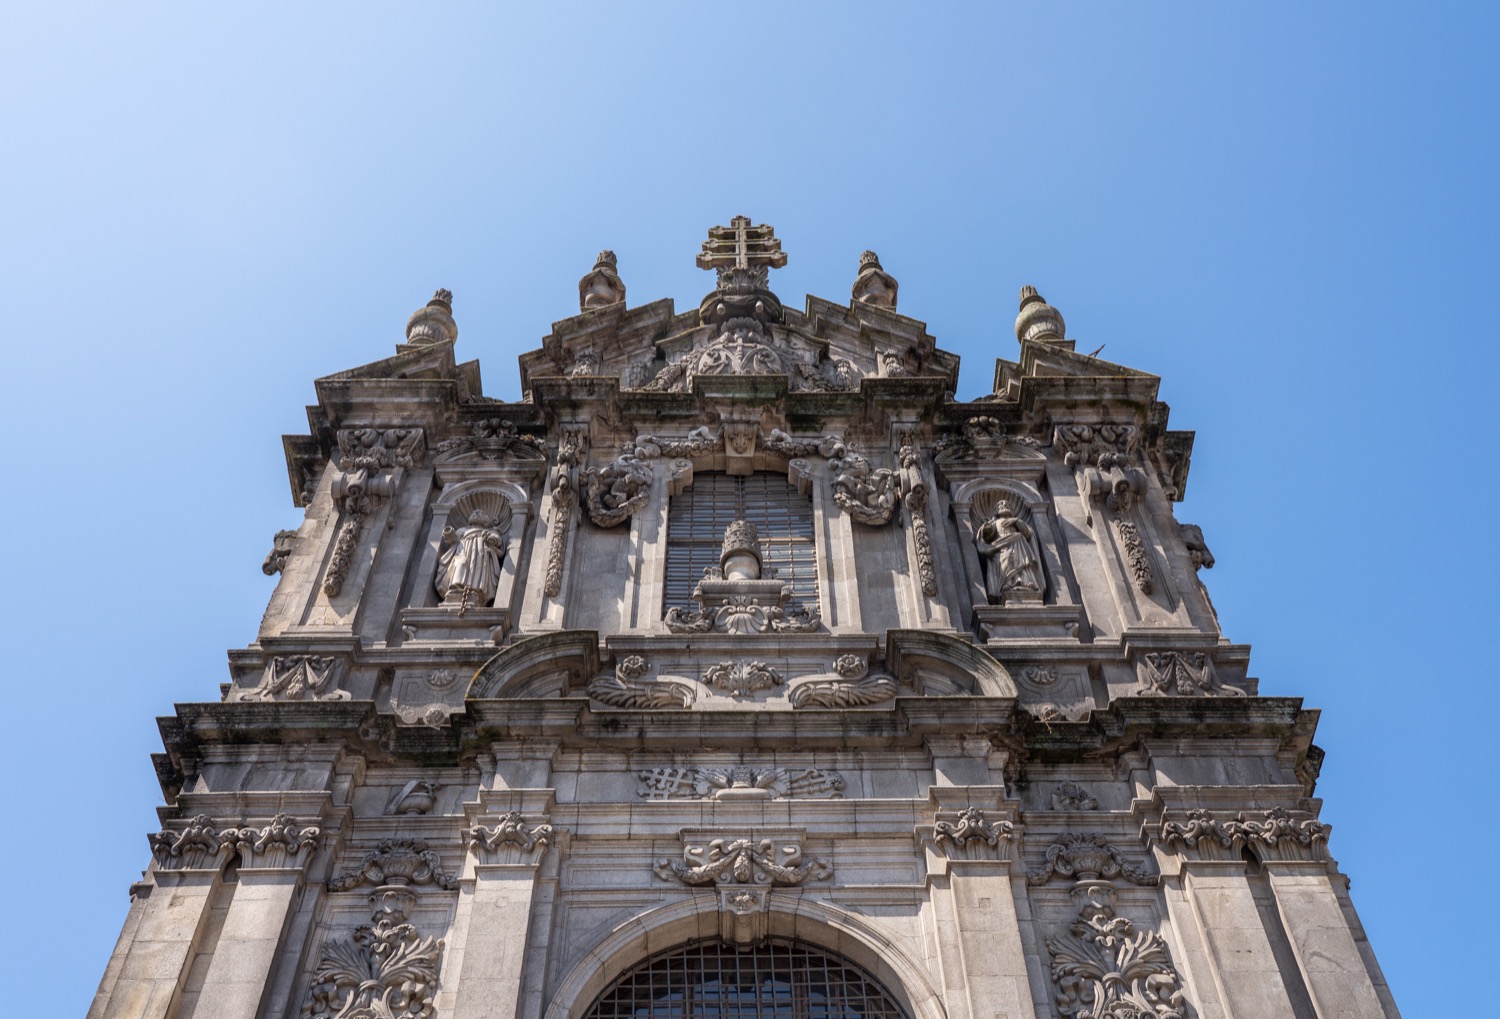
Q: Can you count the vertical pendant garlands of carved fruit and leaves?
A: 4